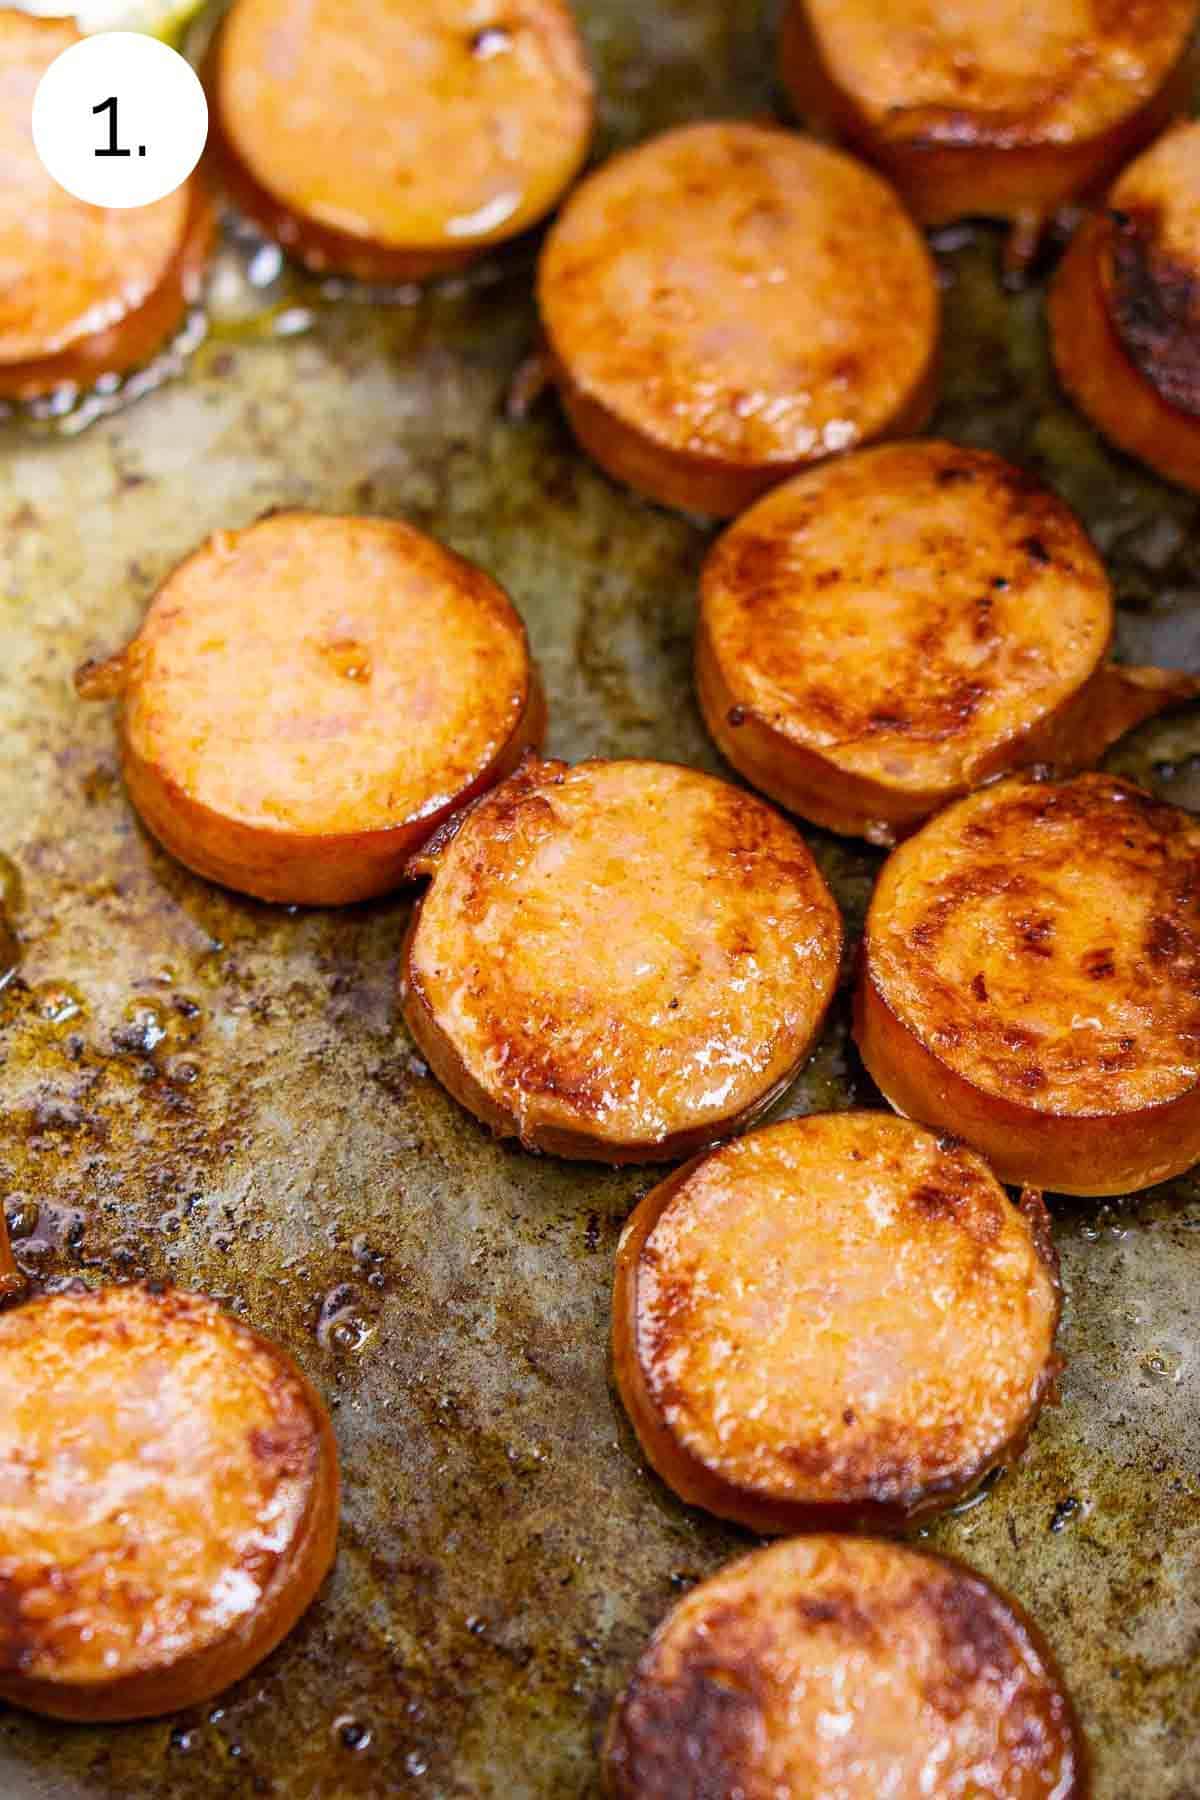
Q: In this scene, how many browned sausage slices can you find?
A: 12